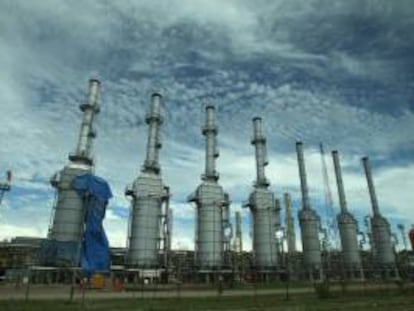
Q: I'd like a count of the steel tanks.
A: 7